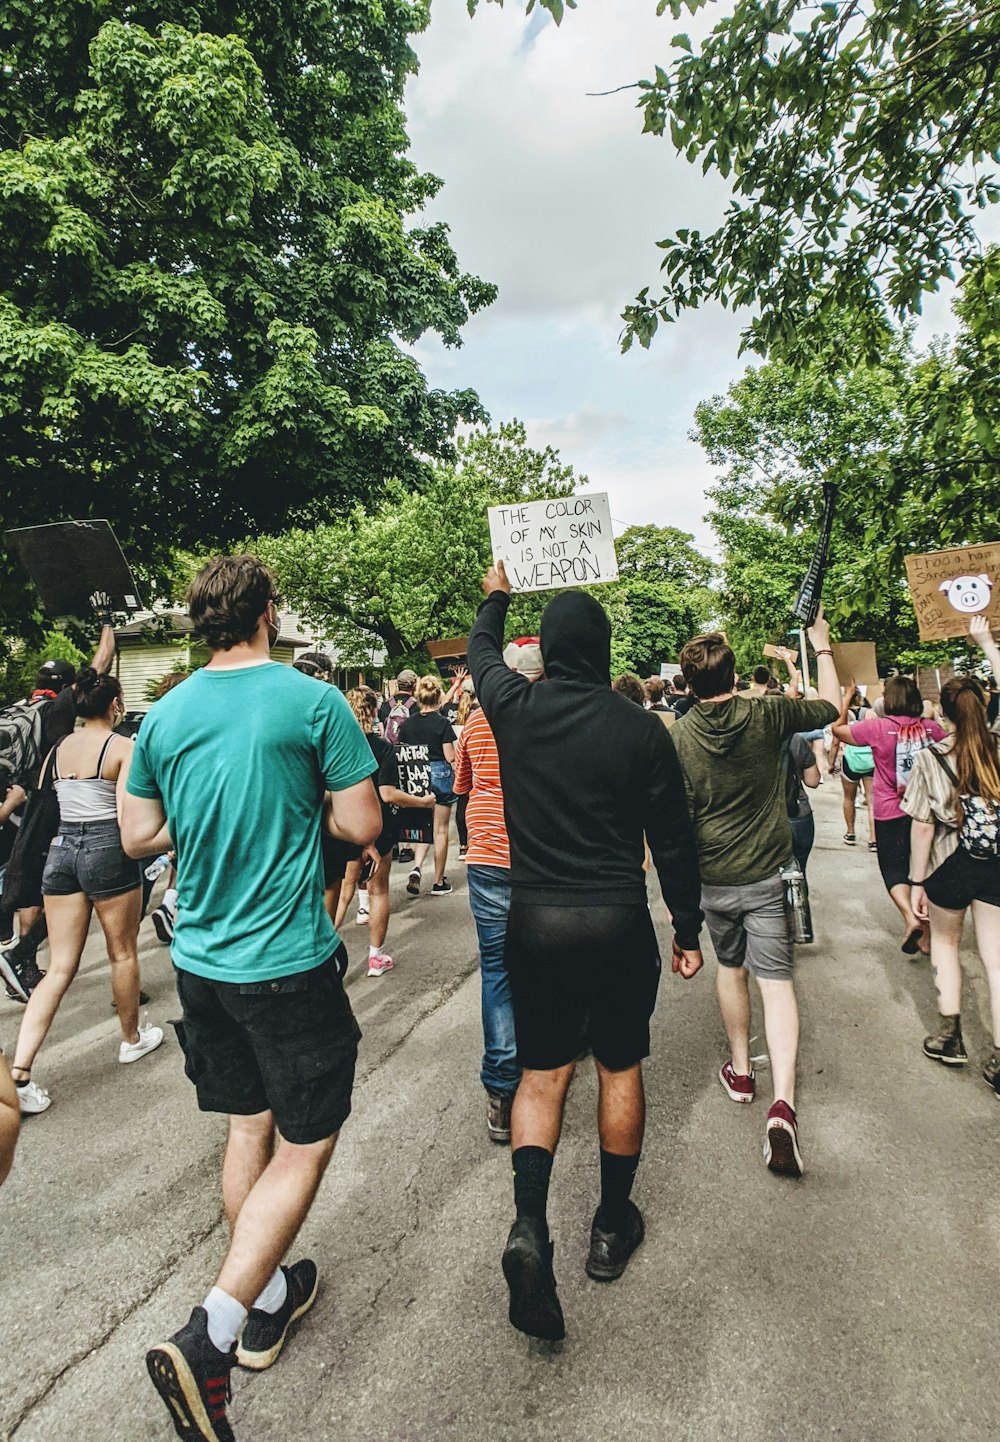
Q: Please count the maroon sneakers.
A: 2